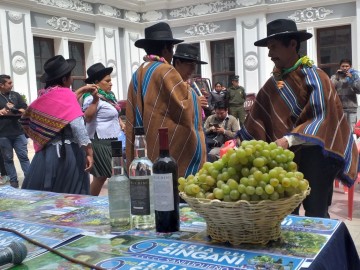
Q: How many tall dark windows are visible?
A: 6